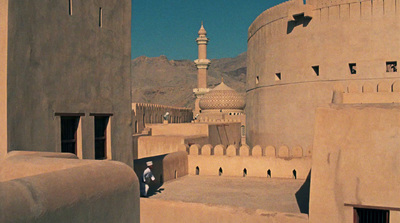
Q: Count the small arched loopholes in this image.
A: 5